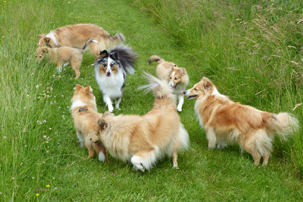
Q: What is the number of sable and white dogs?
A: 6